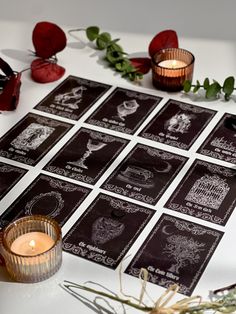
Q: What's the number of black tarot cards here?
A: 12